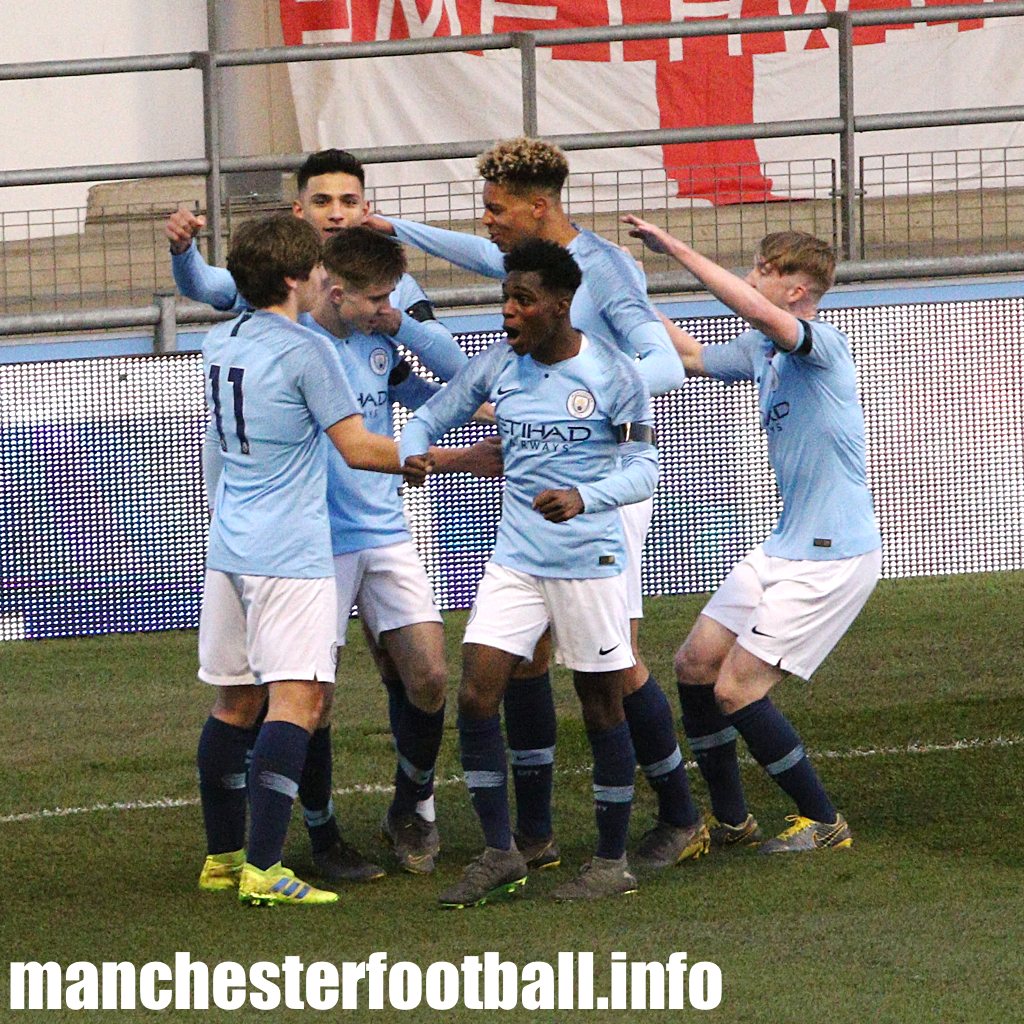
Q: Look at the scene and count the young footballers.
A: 6